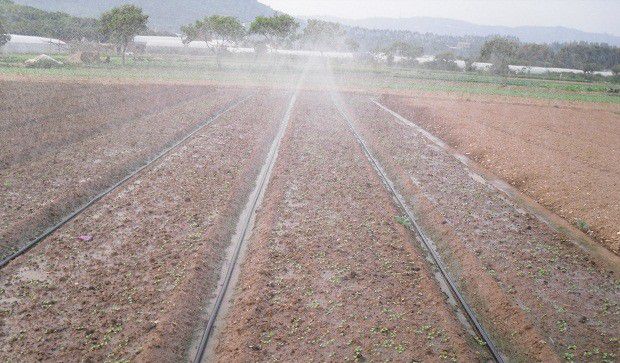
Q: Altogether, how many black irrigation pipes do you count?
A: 3